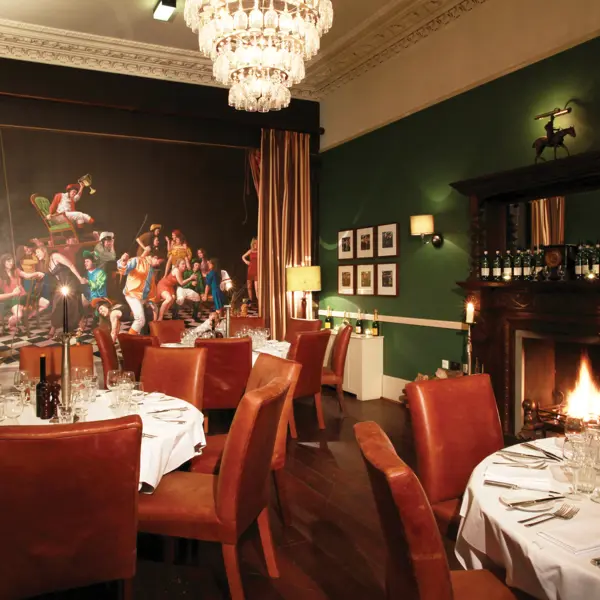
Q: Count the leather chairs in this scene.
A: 15